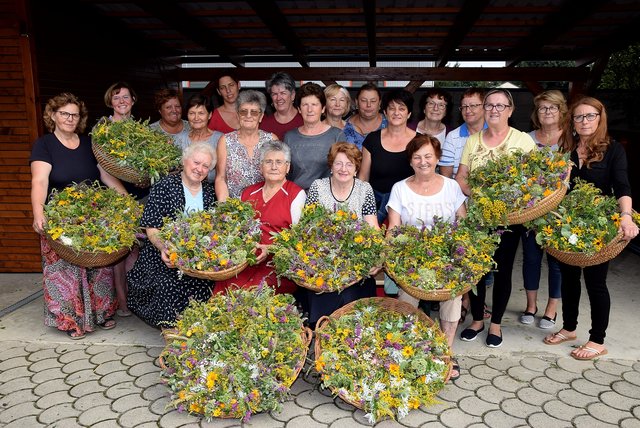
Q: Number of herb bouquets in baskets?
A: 9